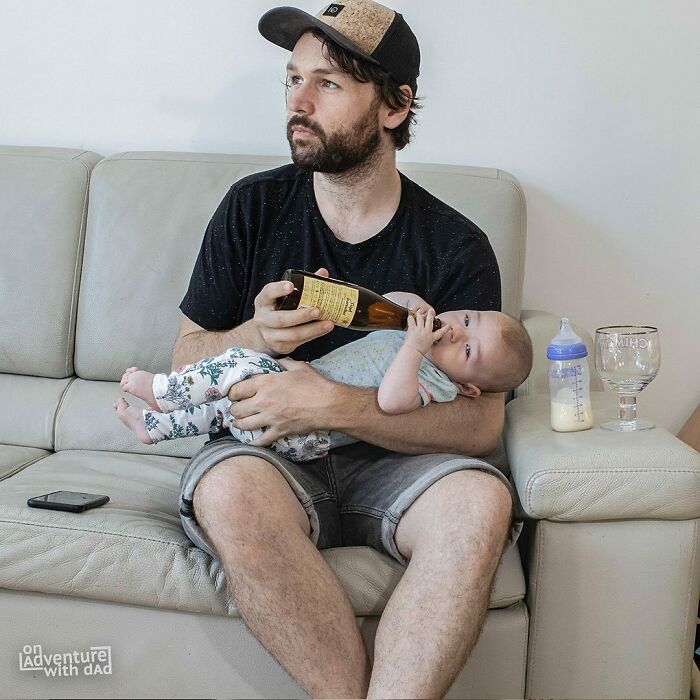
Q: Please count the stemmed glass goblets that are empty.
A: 1